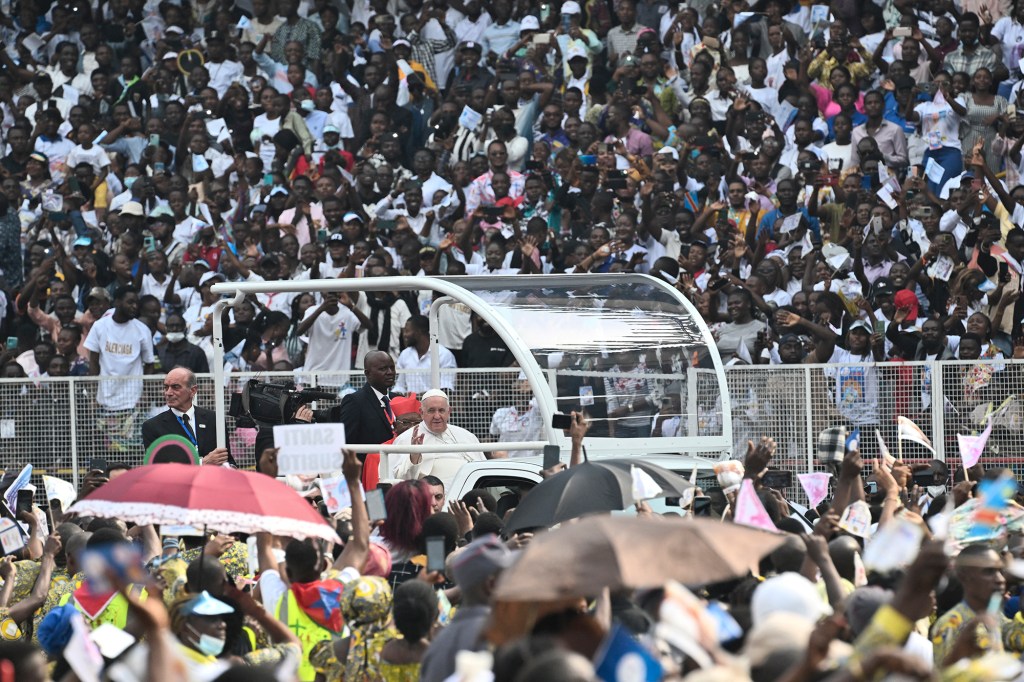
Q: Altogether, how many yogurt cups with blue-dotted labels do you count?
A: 0